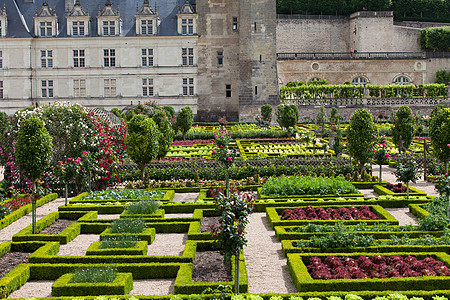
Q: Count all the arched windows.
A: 3